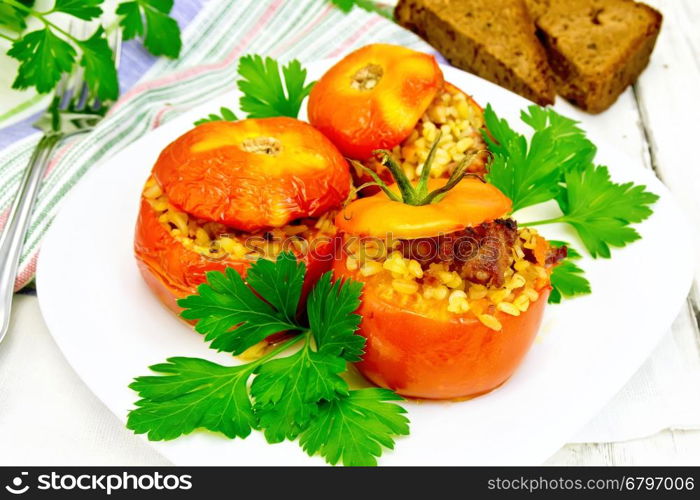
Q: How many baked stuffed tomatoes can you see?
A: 3